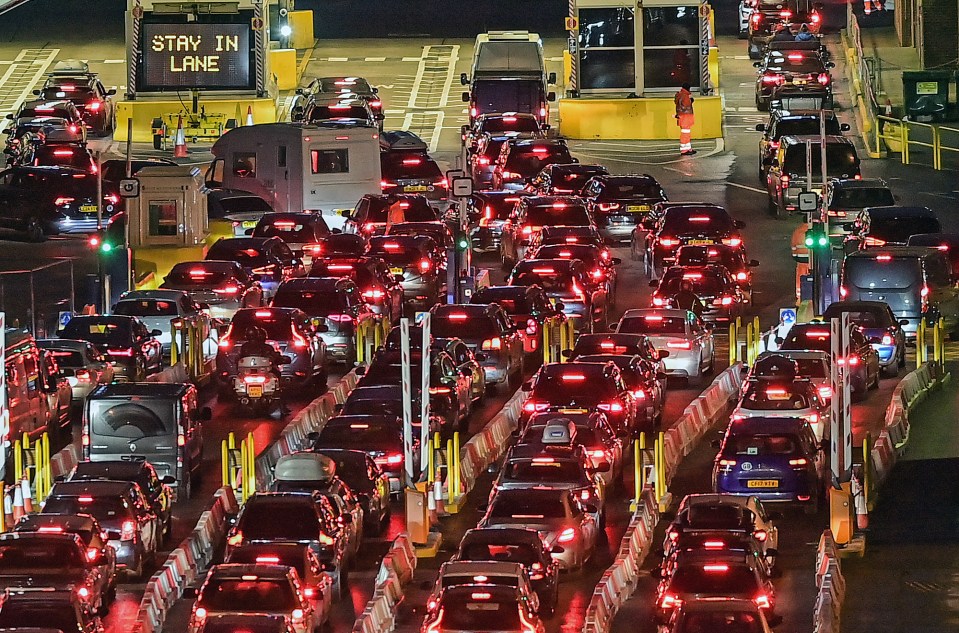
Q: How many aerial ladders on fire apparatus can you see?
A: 0